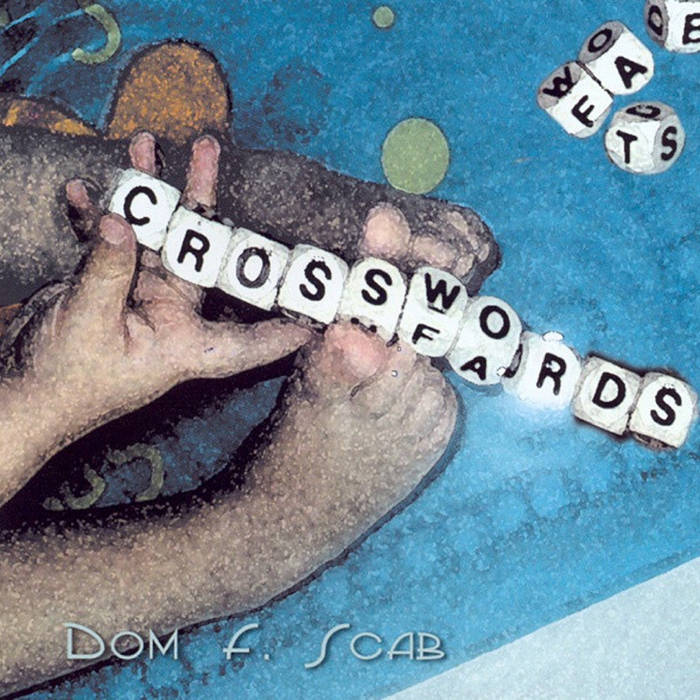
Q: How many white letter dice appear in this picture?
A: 14